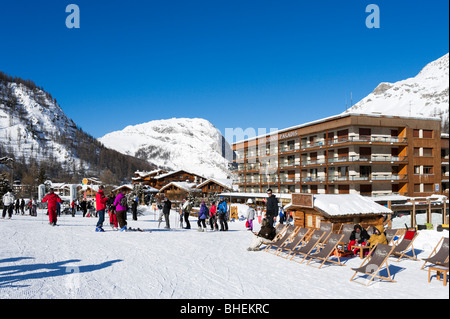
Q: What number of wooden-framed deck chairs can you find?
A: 12